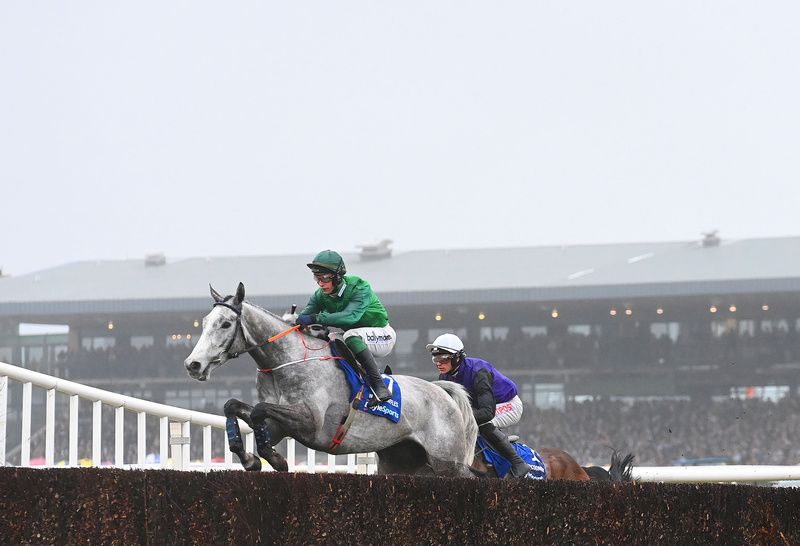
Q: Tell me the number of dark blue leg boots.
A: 2